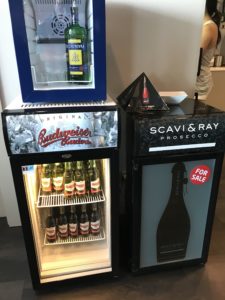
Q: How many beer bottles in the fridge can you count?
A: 10